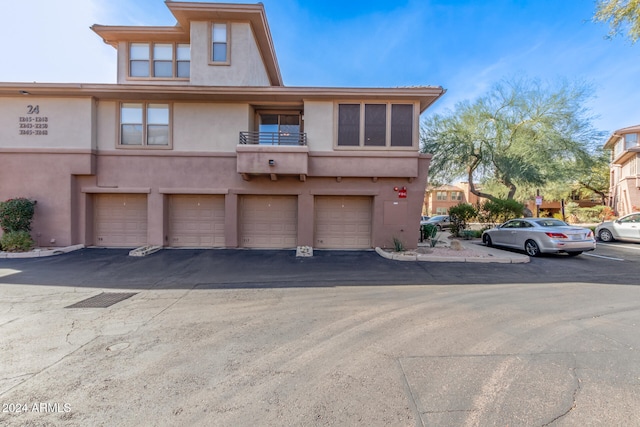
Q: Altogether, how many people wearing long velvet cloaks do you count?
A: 0